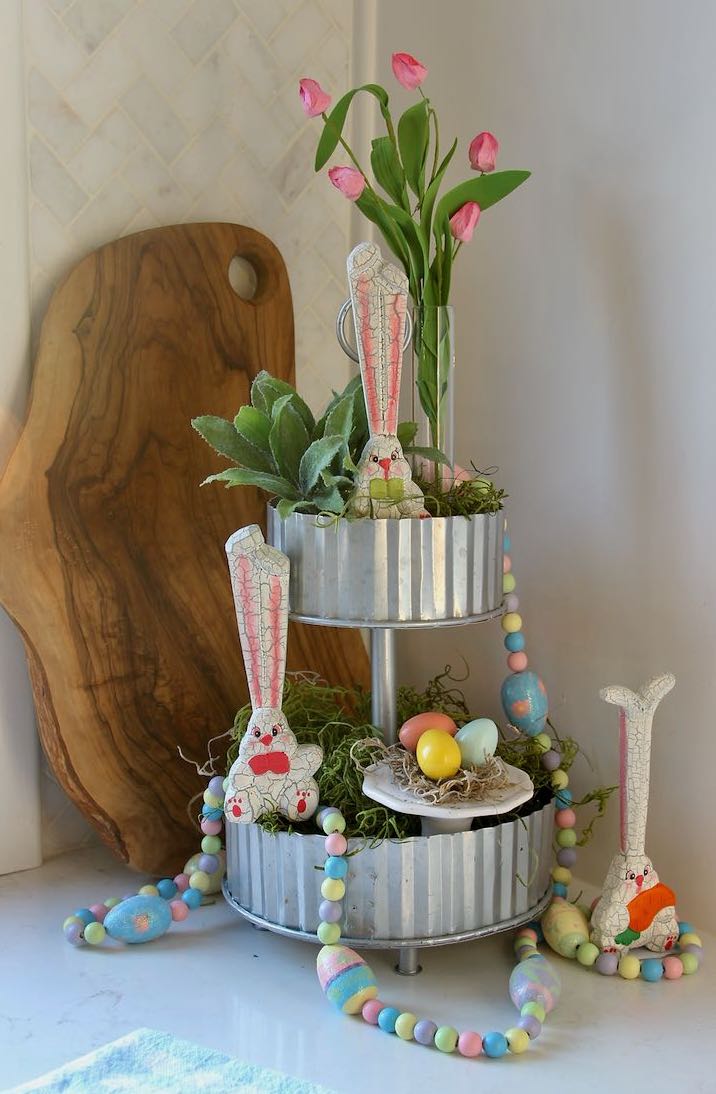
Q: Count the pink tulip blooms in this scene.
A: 5